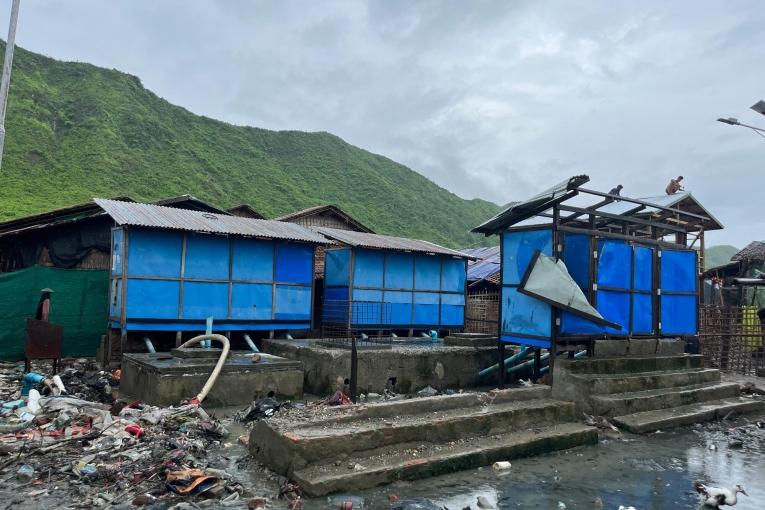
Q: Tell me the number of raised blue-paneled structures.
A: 3